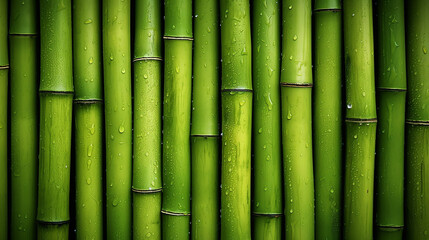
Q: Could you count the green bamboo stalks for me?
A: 15